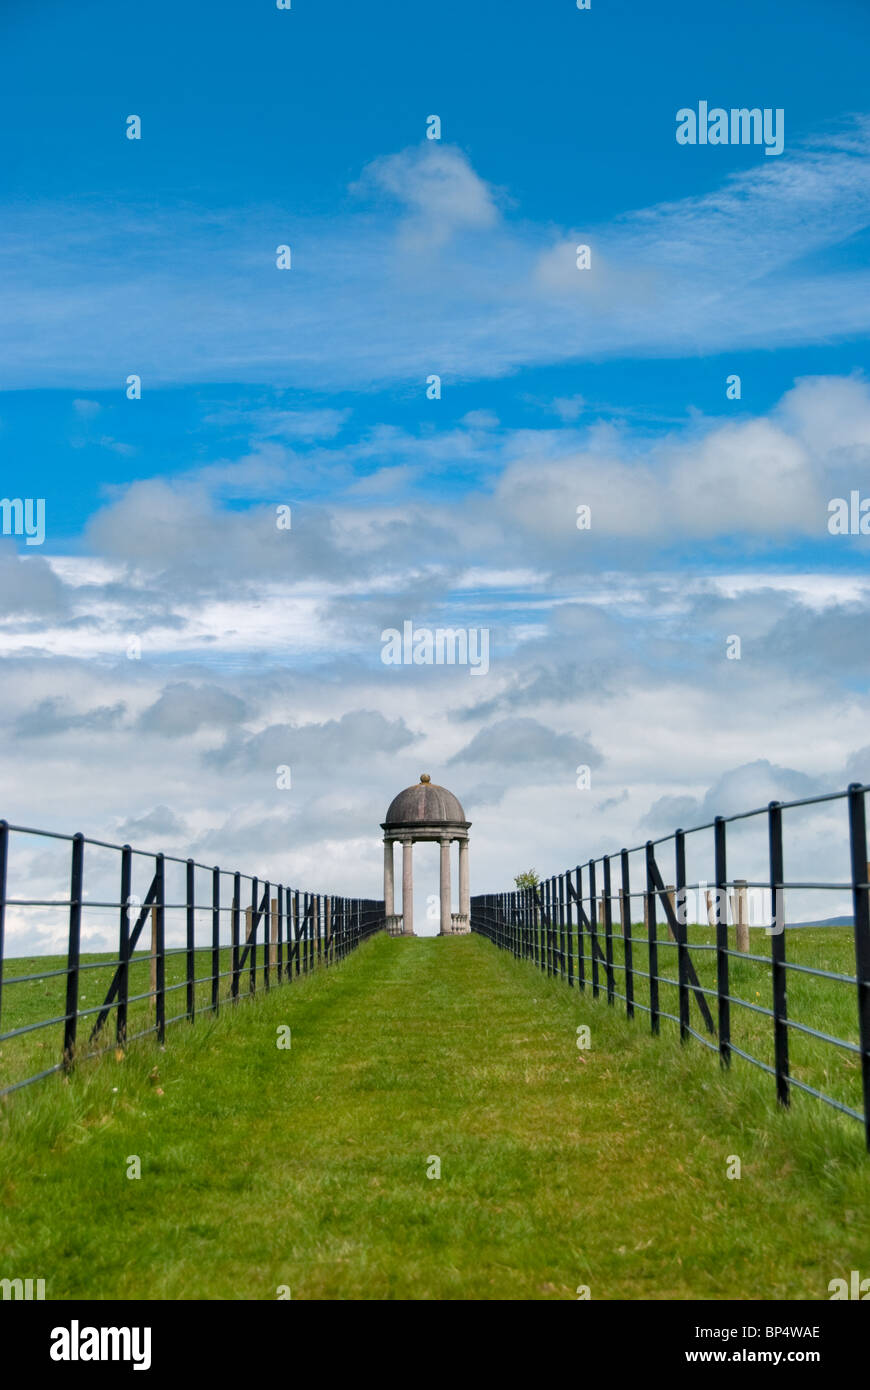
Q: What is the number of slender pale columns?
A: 4